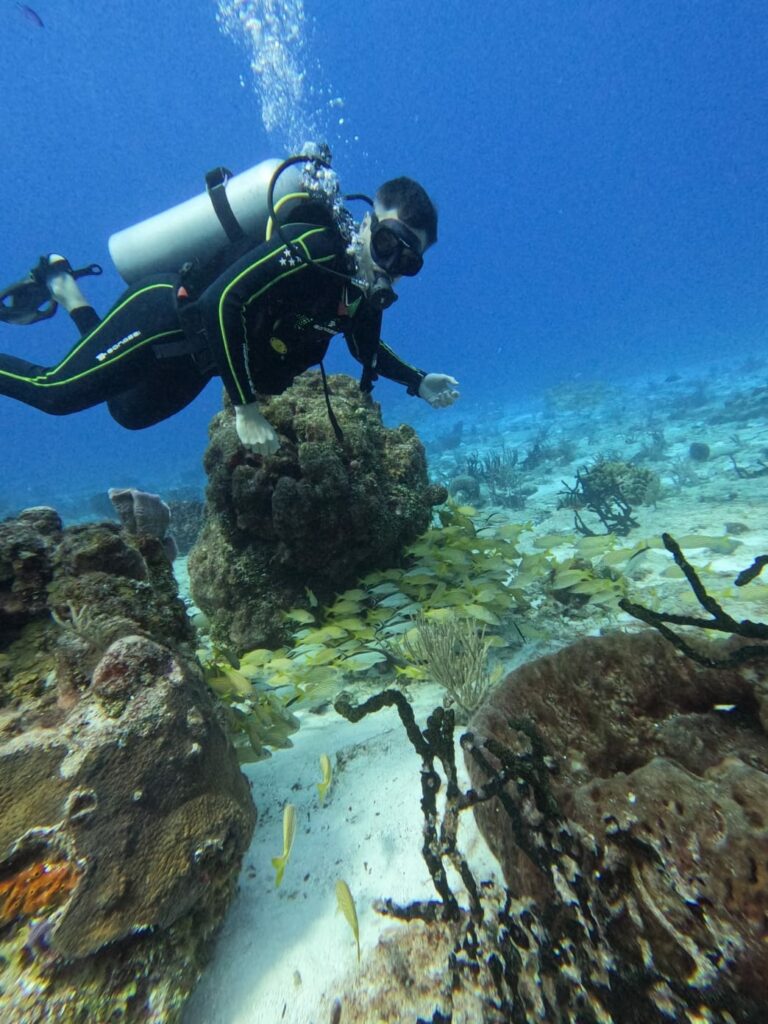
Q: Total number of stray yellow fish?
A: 3